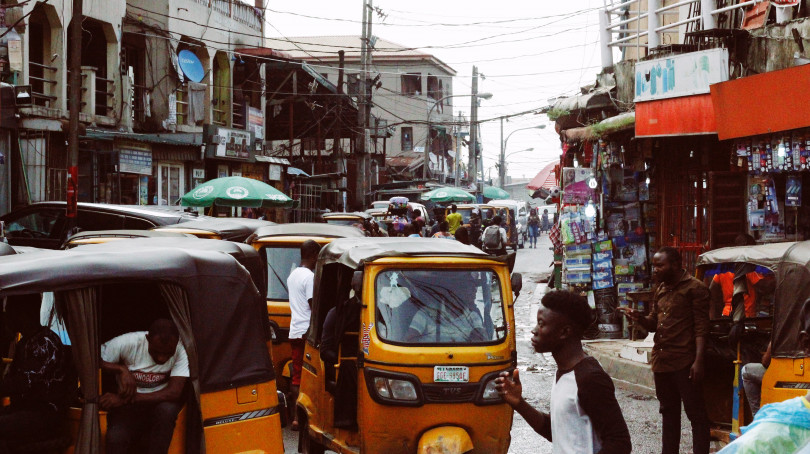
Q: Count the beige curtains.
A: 2